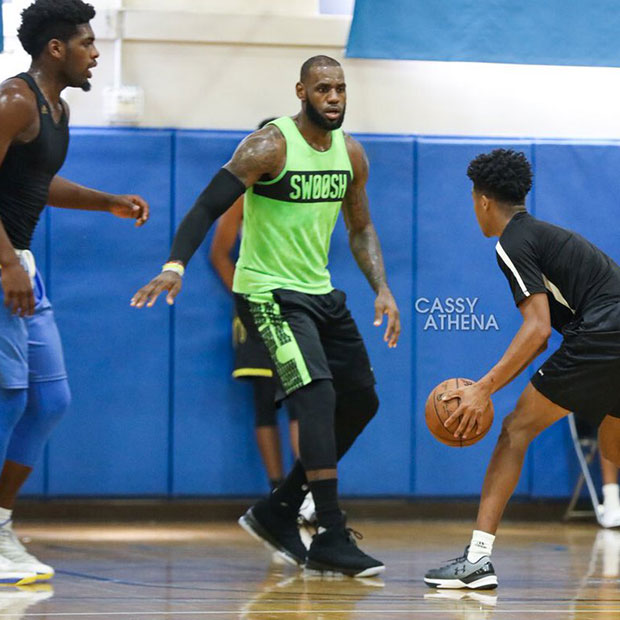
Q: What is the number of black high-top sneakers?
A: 2